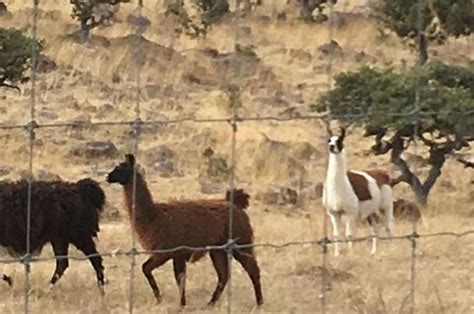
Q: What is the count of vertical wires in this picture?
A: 5